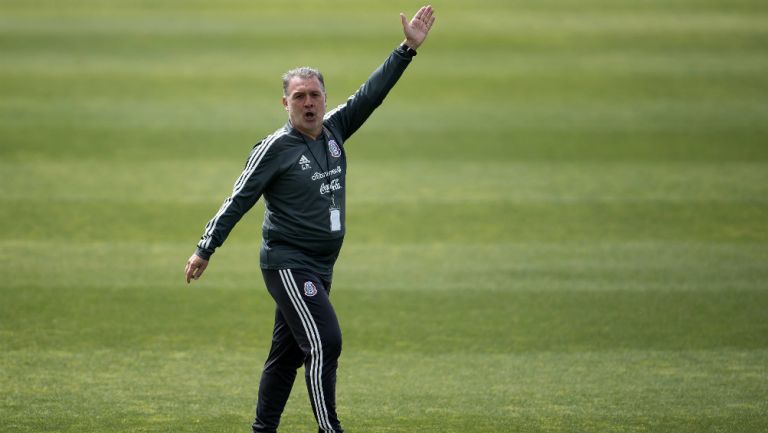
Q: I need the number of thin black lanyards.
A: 1